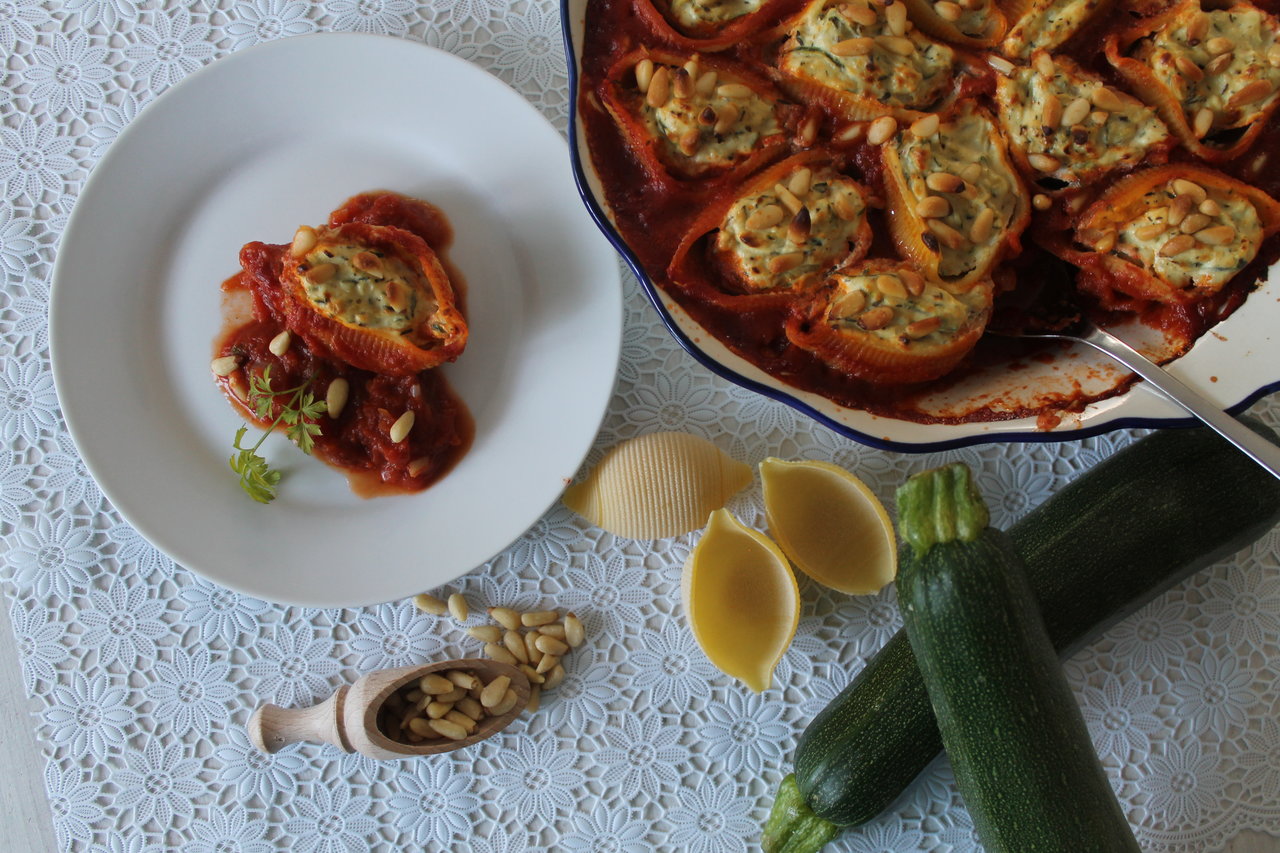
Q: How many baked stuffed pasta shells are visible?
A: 12